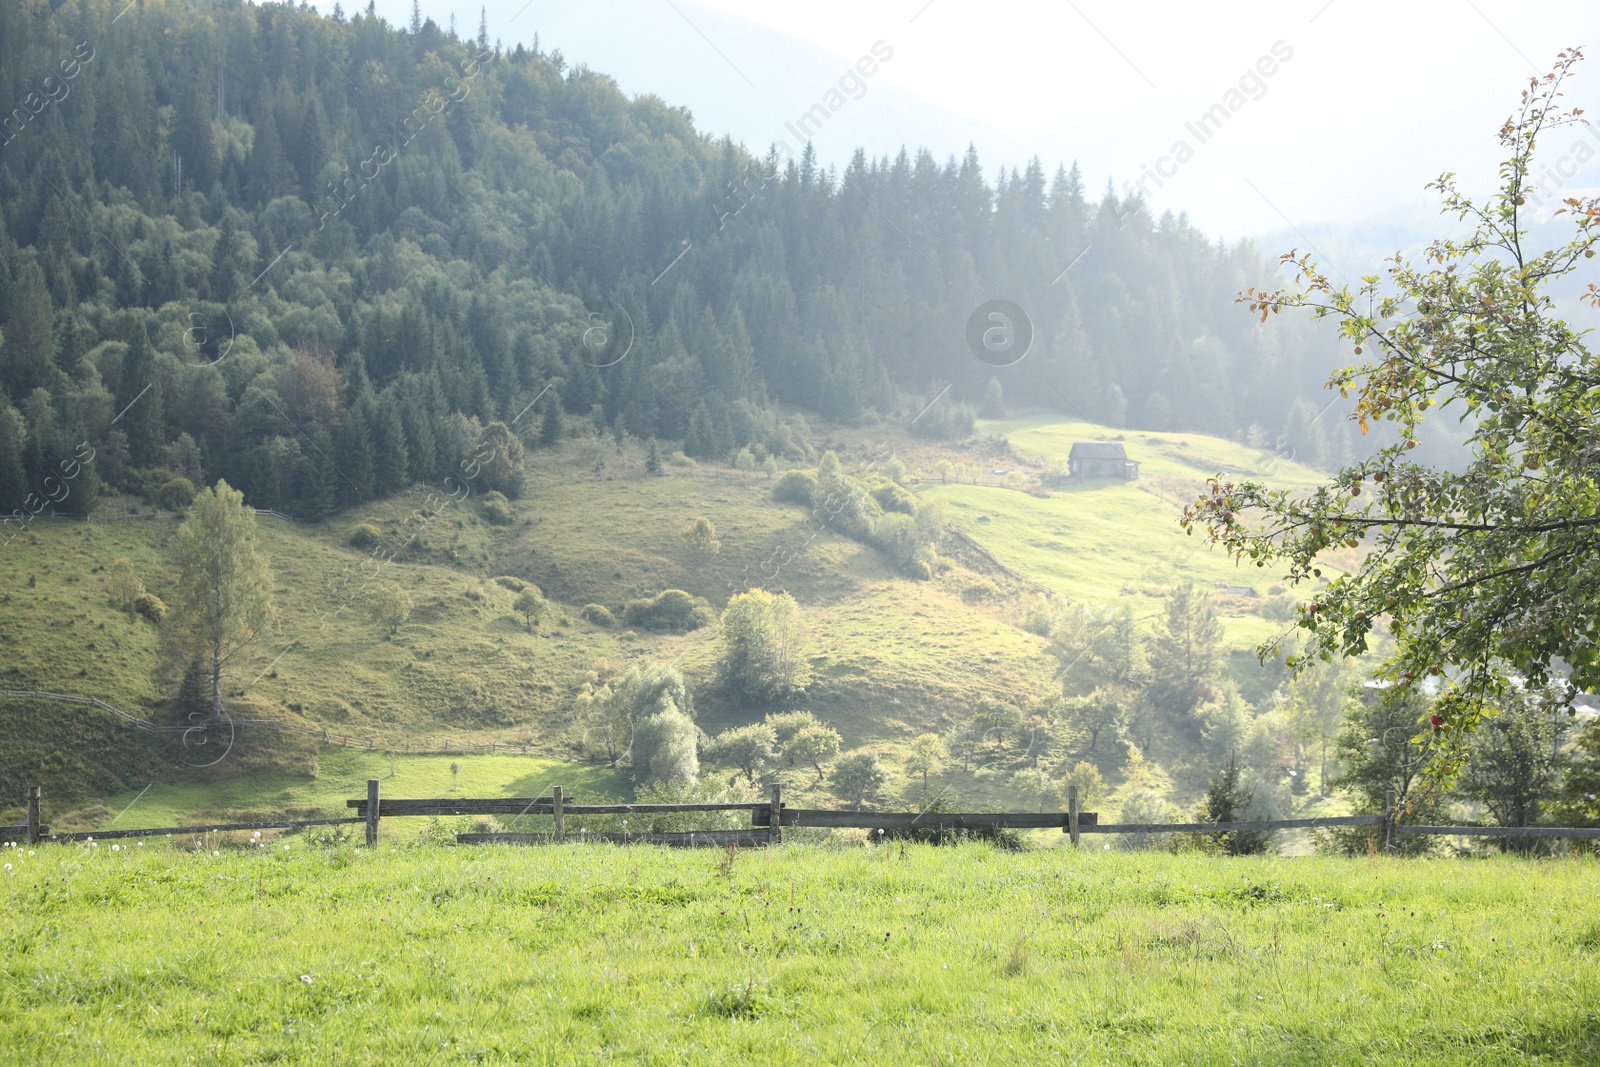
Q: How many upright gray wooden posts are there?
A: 6